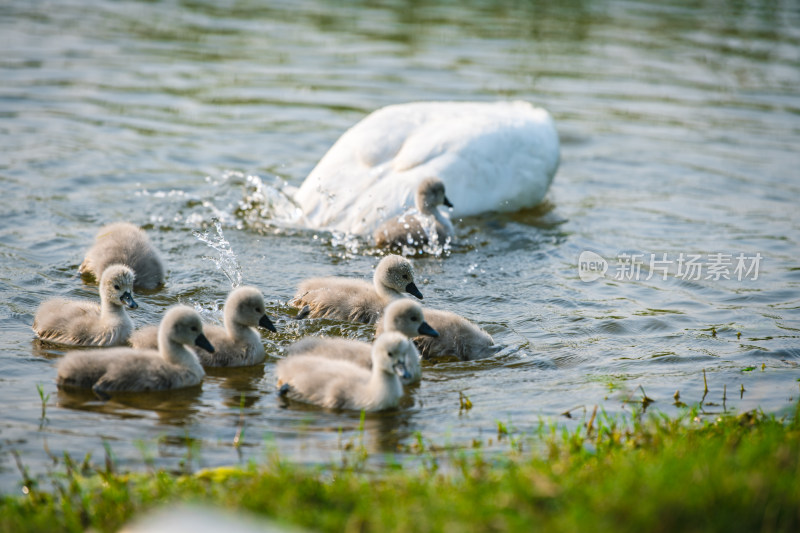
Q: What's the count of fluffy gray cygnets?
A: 9